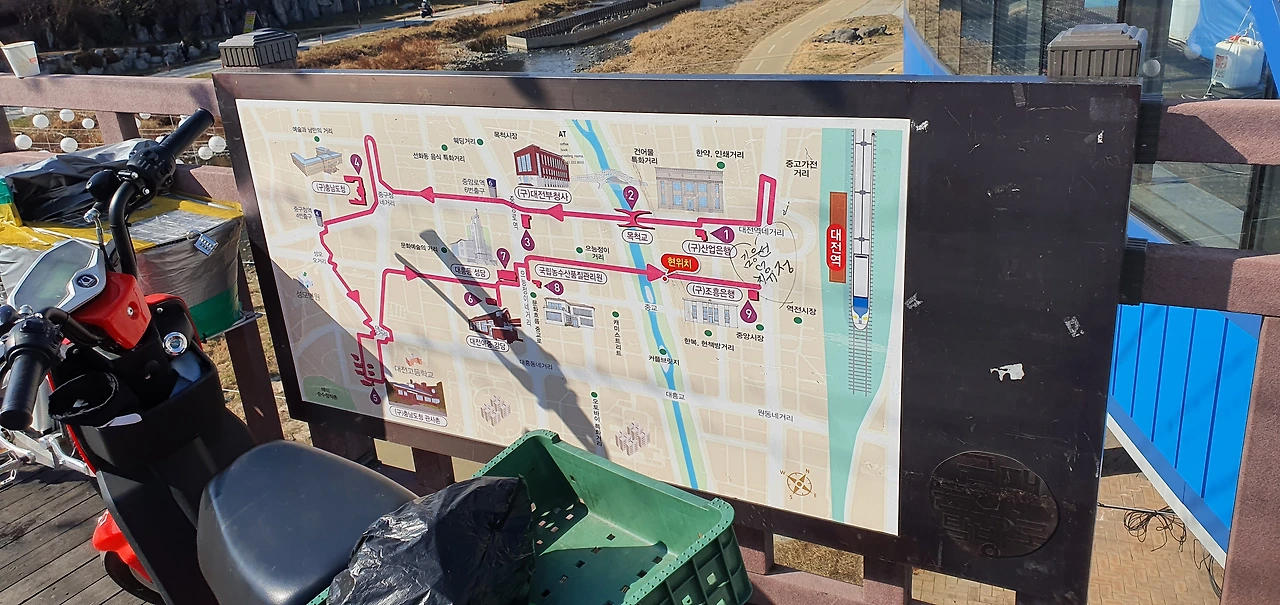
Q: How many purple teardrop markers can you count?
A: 9